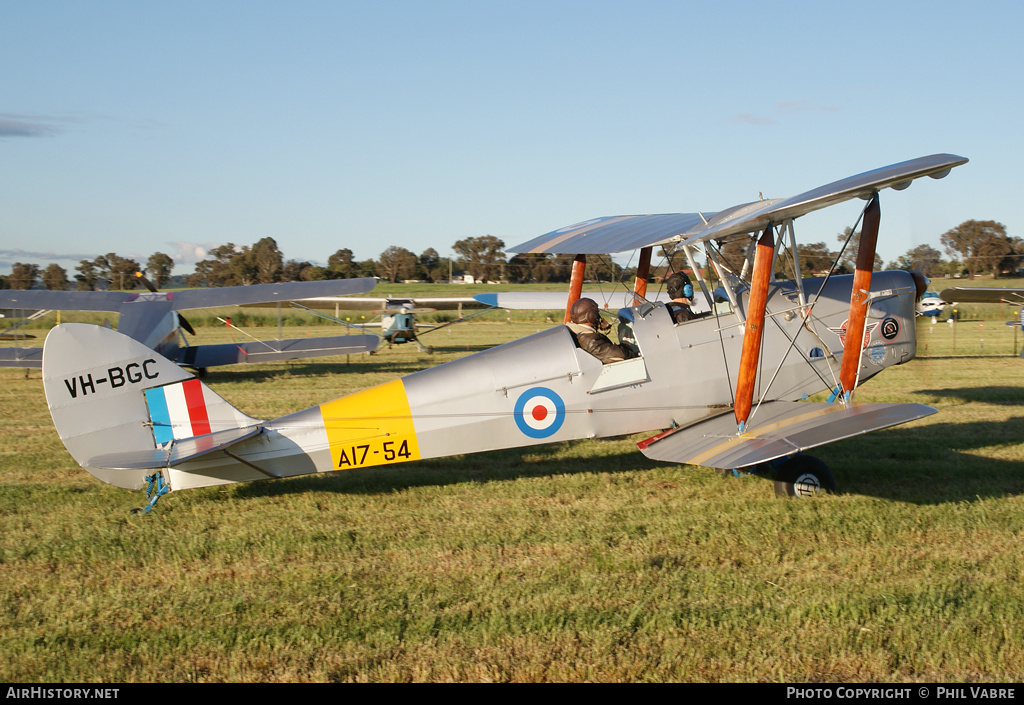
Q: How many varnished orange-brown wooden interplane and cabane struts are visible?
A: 4